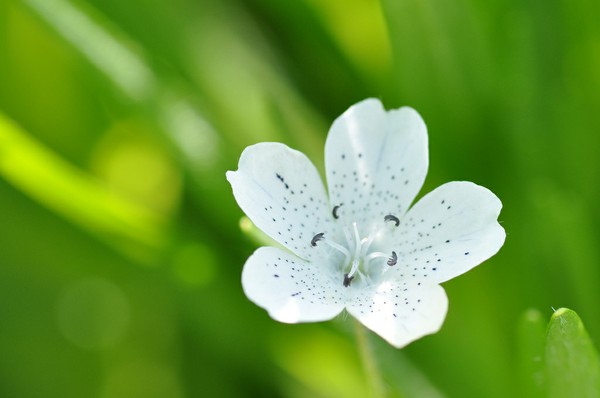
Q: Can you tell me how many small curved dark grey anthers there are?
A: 5